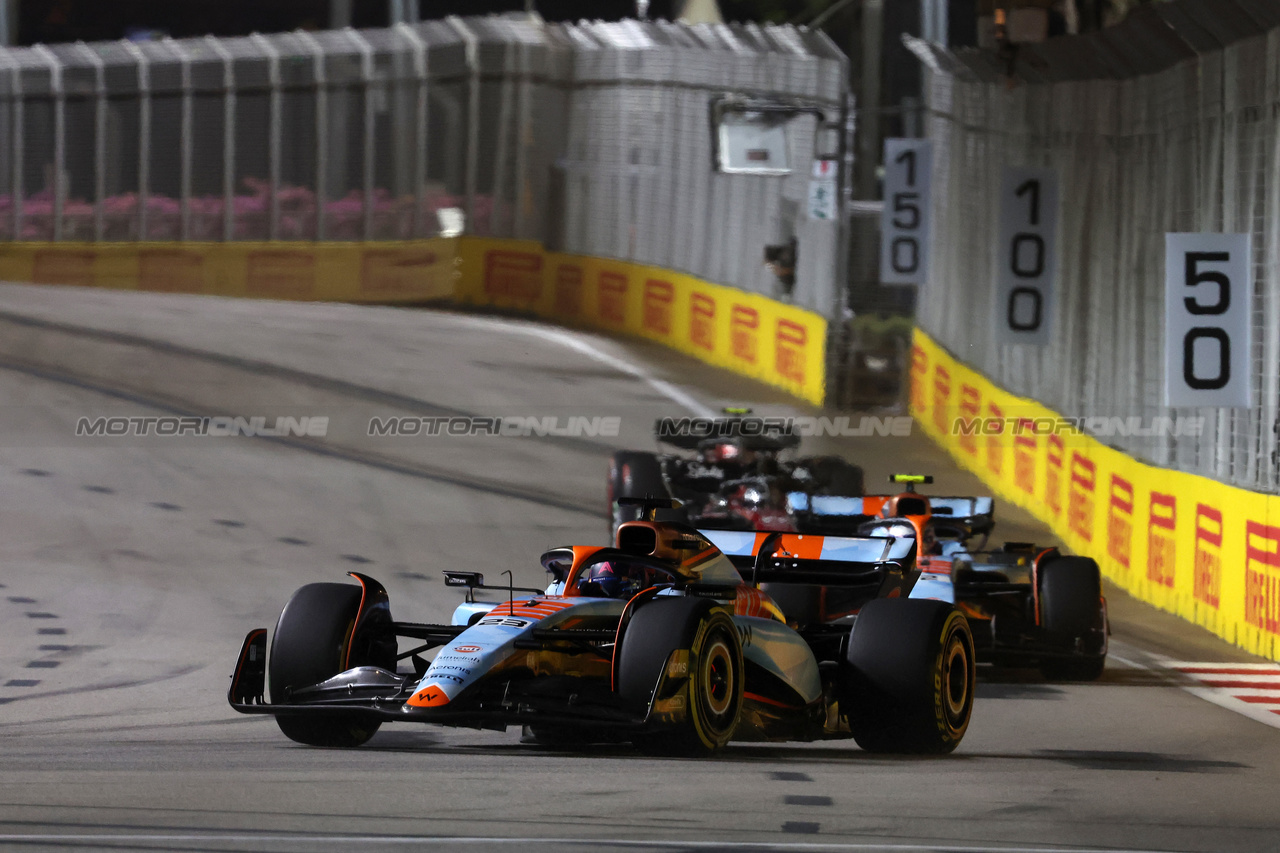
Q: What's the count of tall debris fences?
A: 2